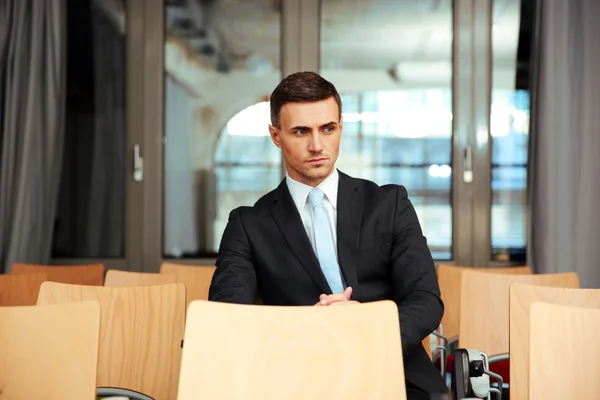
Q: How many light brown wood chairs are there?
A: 11